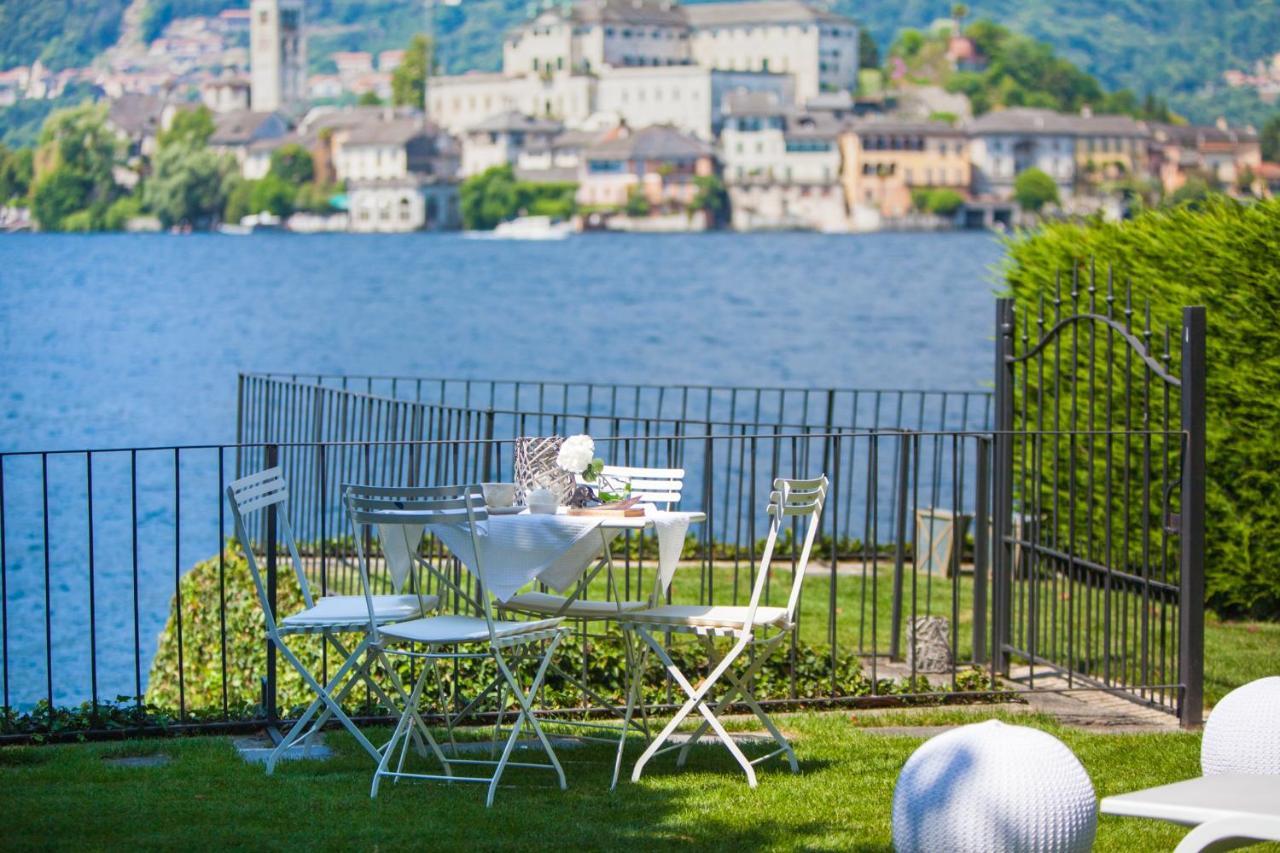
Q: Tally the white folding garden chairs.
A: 4